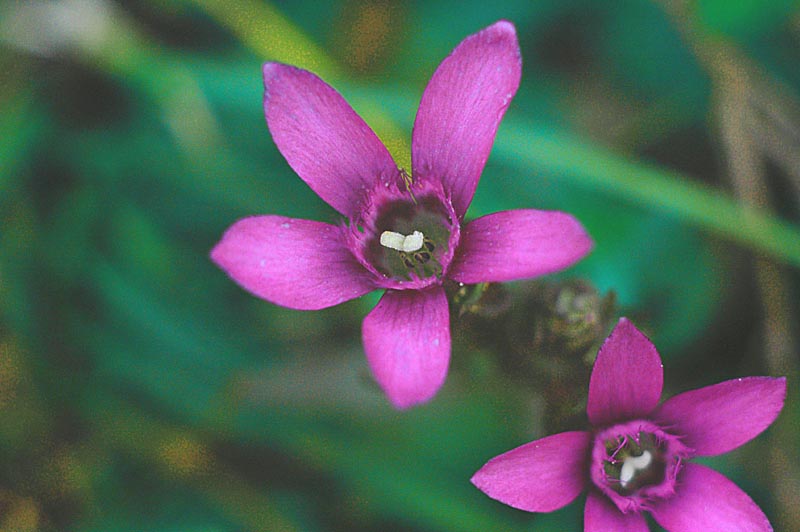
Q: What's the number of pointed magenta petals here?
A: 10